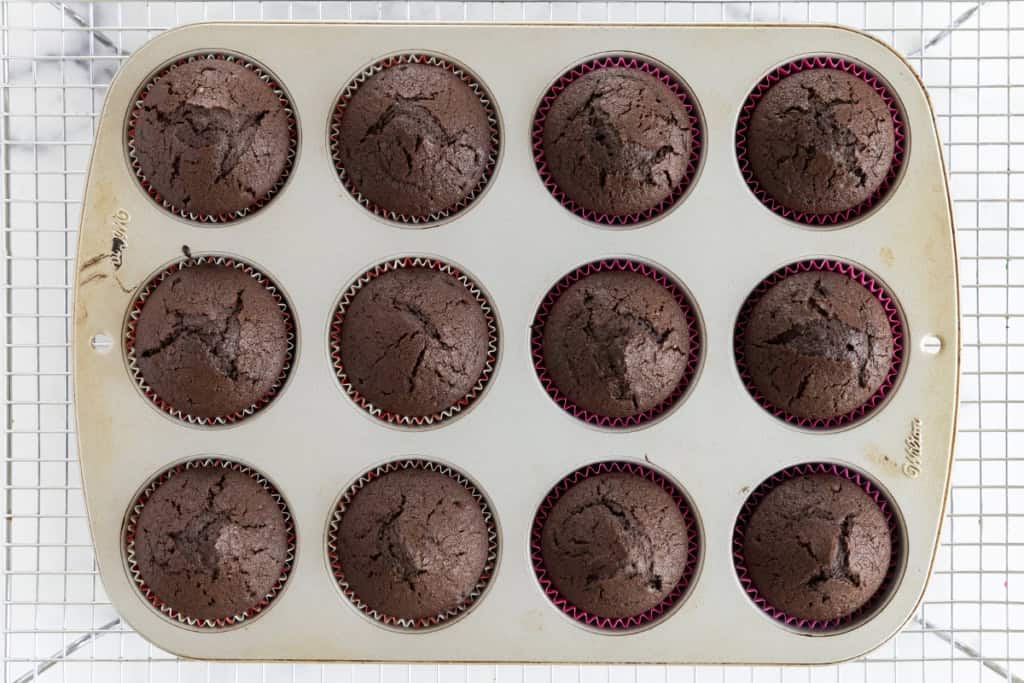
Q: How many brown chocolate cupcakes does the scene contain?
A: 12